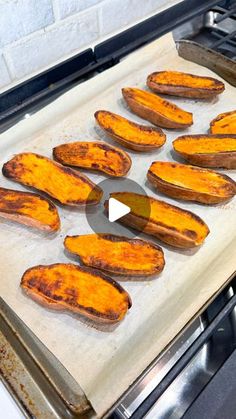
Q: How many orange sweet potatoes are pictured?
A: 12